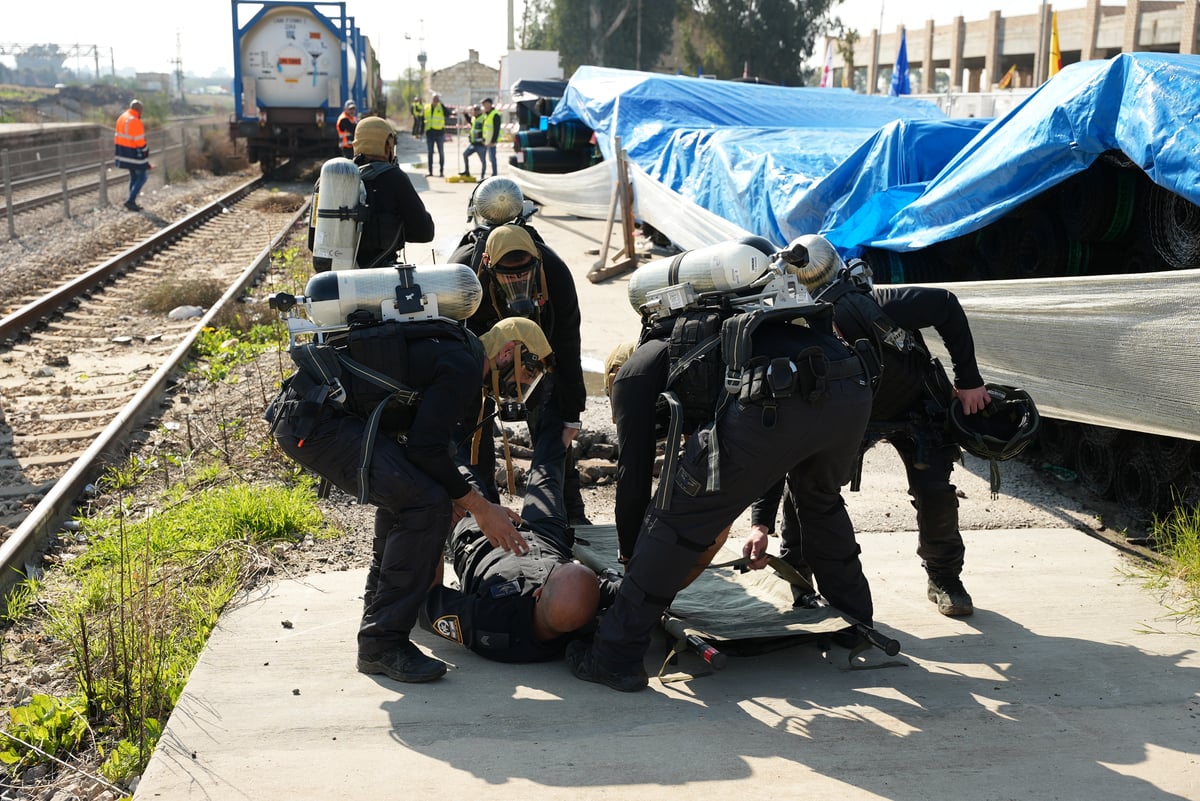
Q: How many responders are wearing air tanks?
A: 5